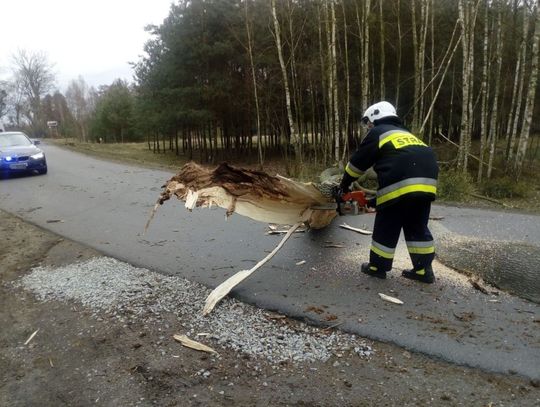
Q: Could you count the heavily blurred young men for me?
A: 0